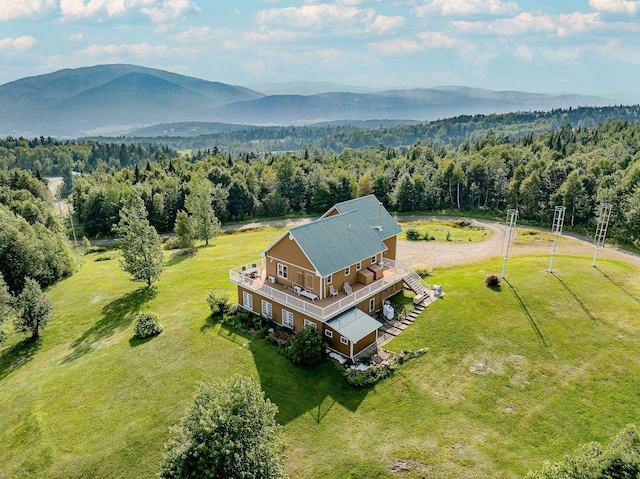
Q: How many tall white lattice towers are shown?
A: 3